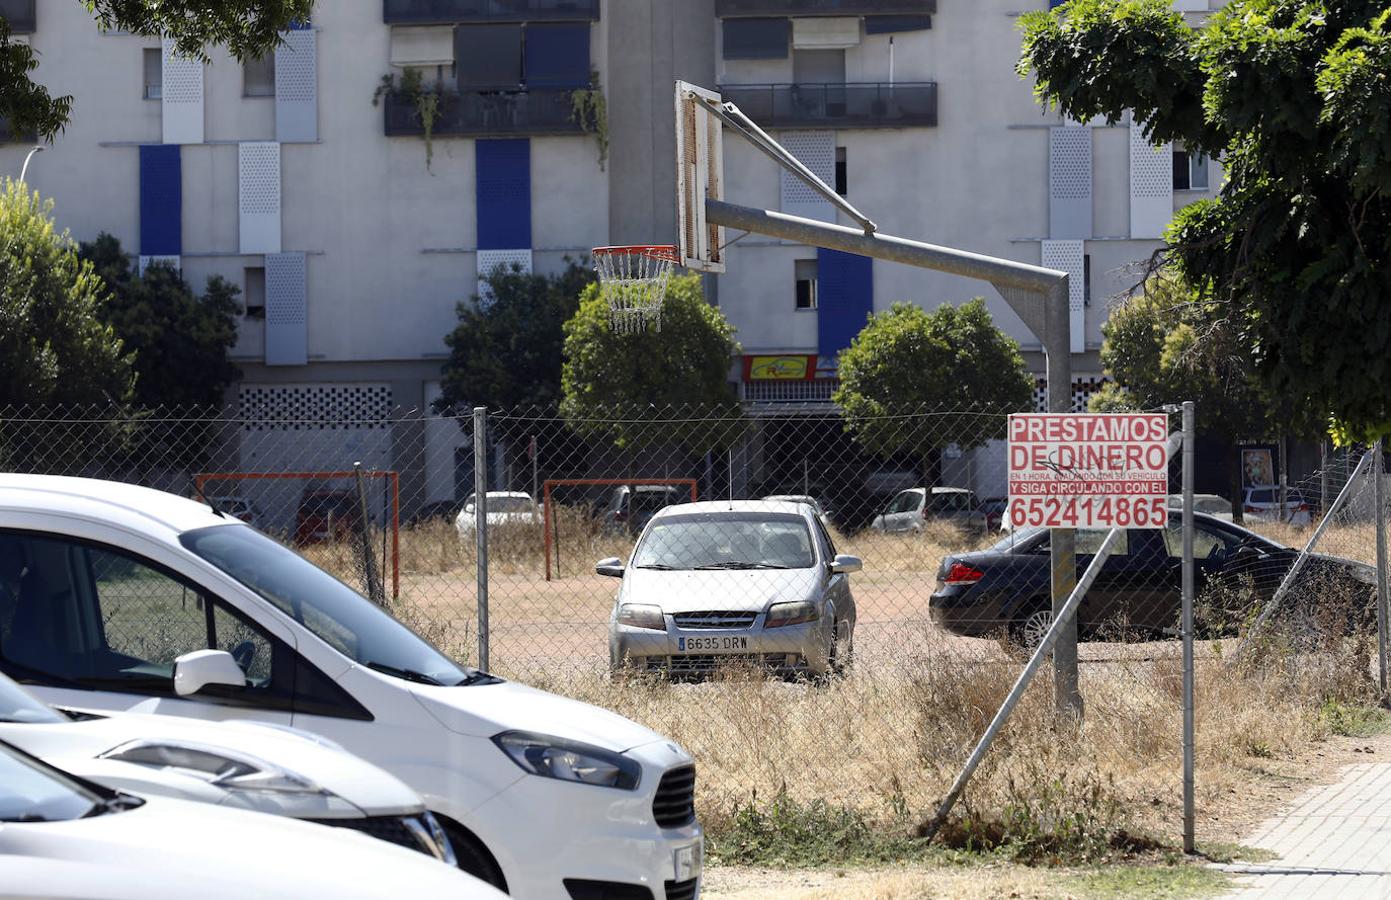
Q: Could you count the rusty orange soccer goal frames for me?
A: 2